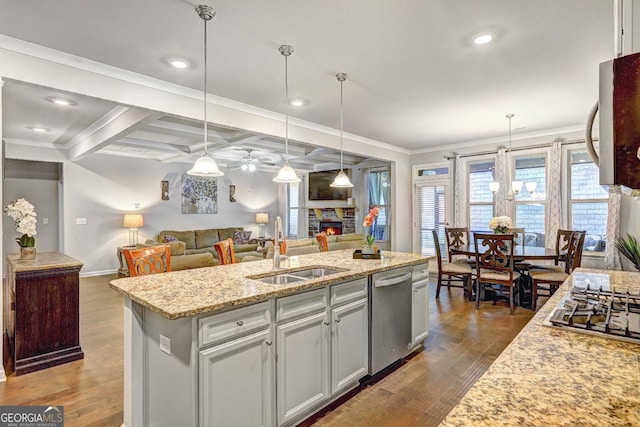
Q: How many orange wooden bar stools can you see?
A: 4